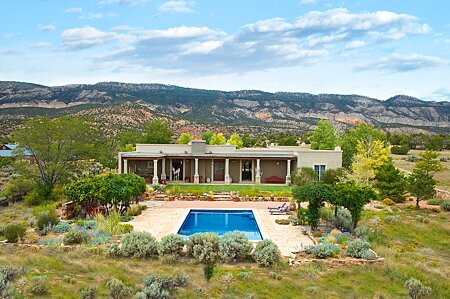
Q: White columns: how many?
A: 7